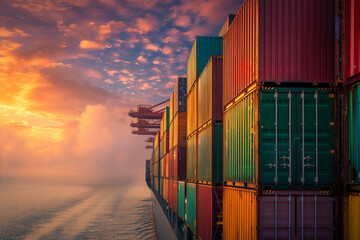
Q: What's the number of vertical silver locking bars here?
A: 8